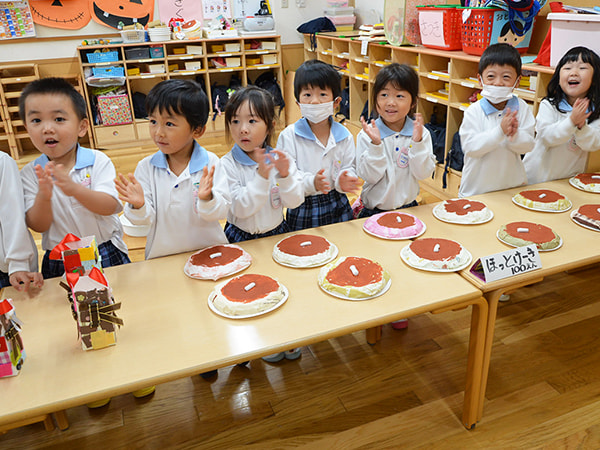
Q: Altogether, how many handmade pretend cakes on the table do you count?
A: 11